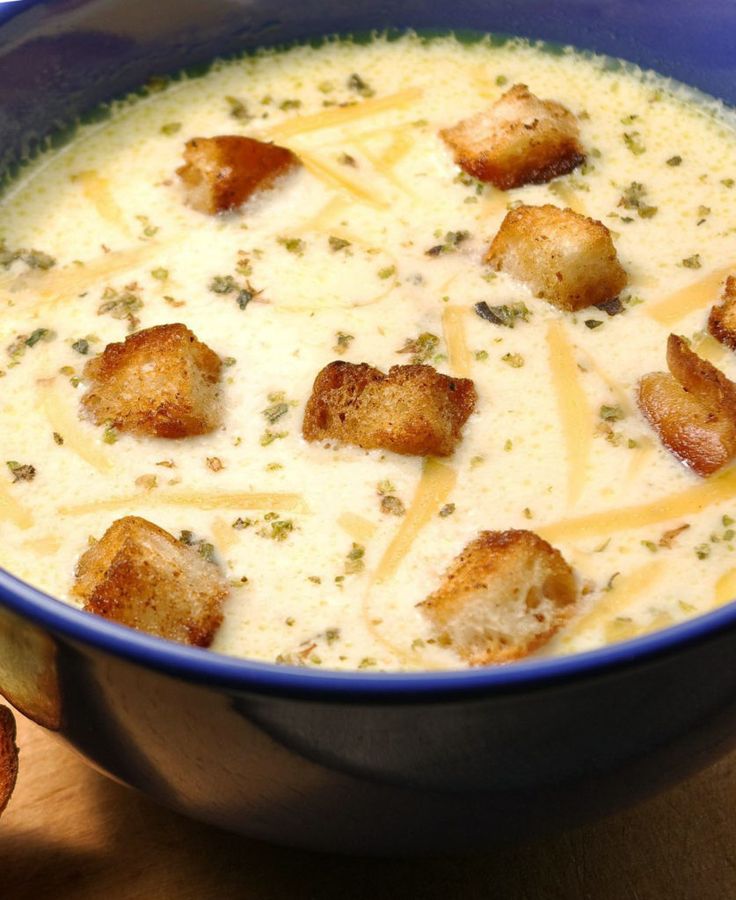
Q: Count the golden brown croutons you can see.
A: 9